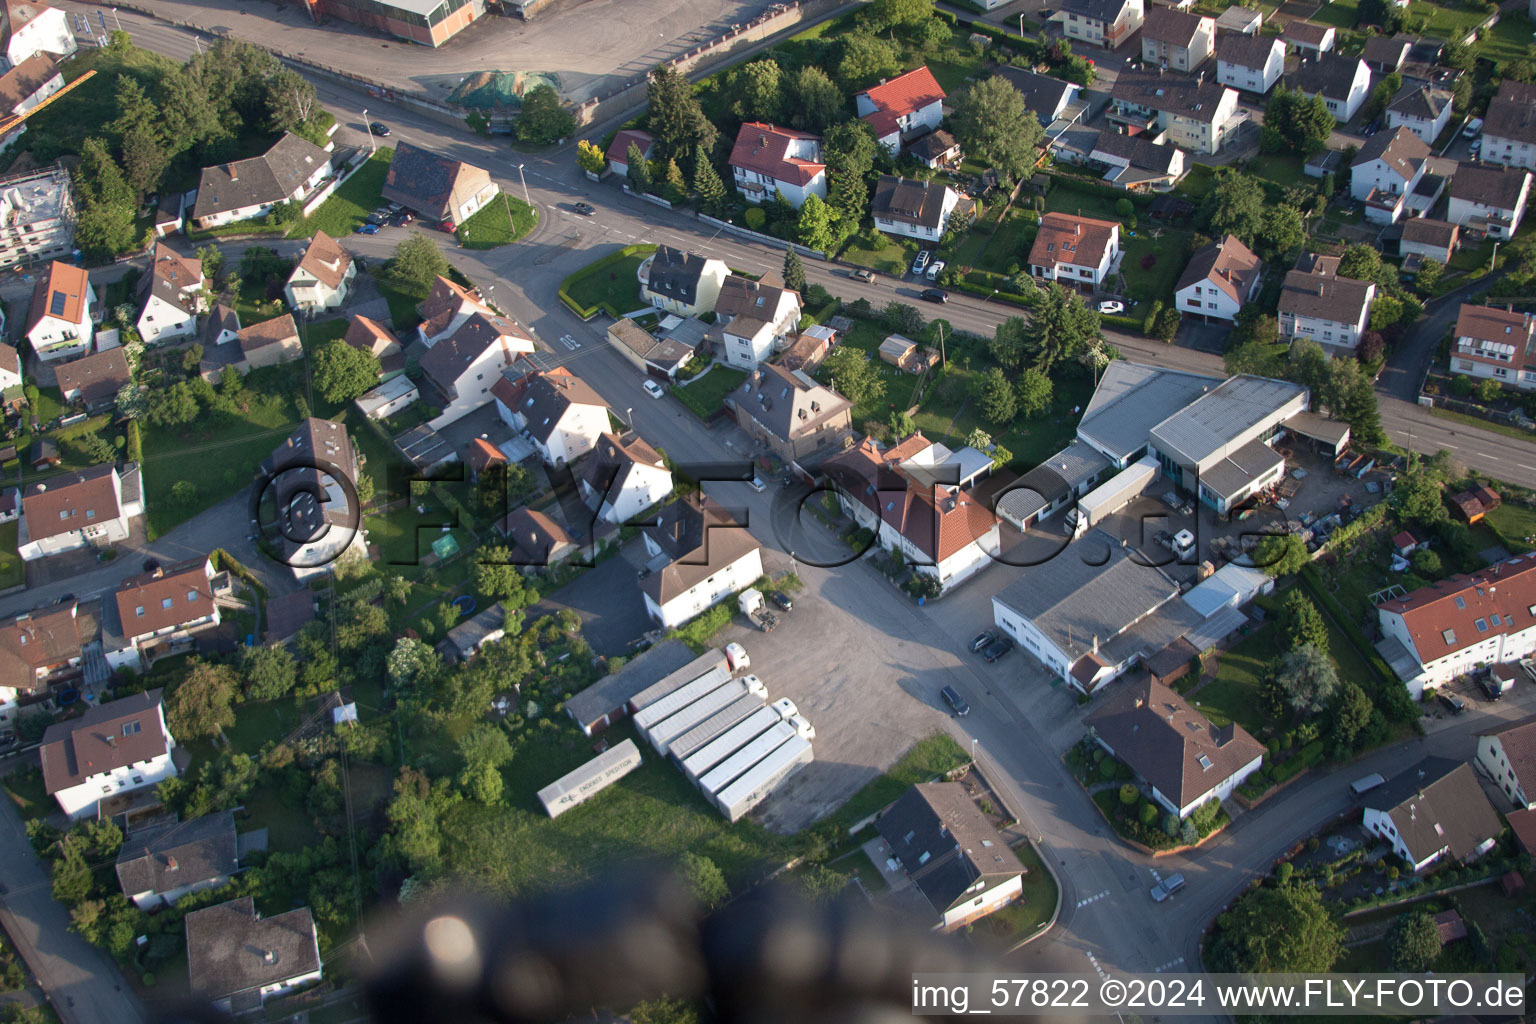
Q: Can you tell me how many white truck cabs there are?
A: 7